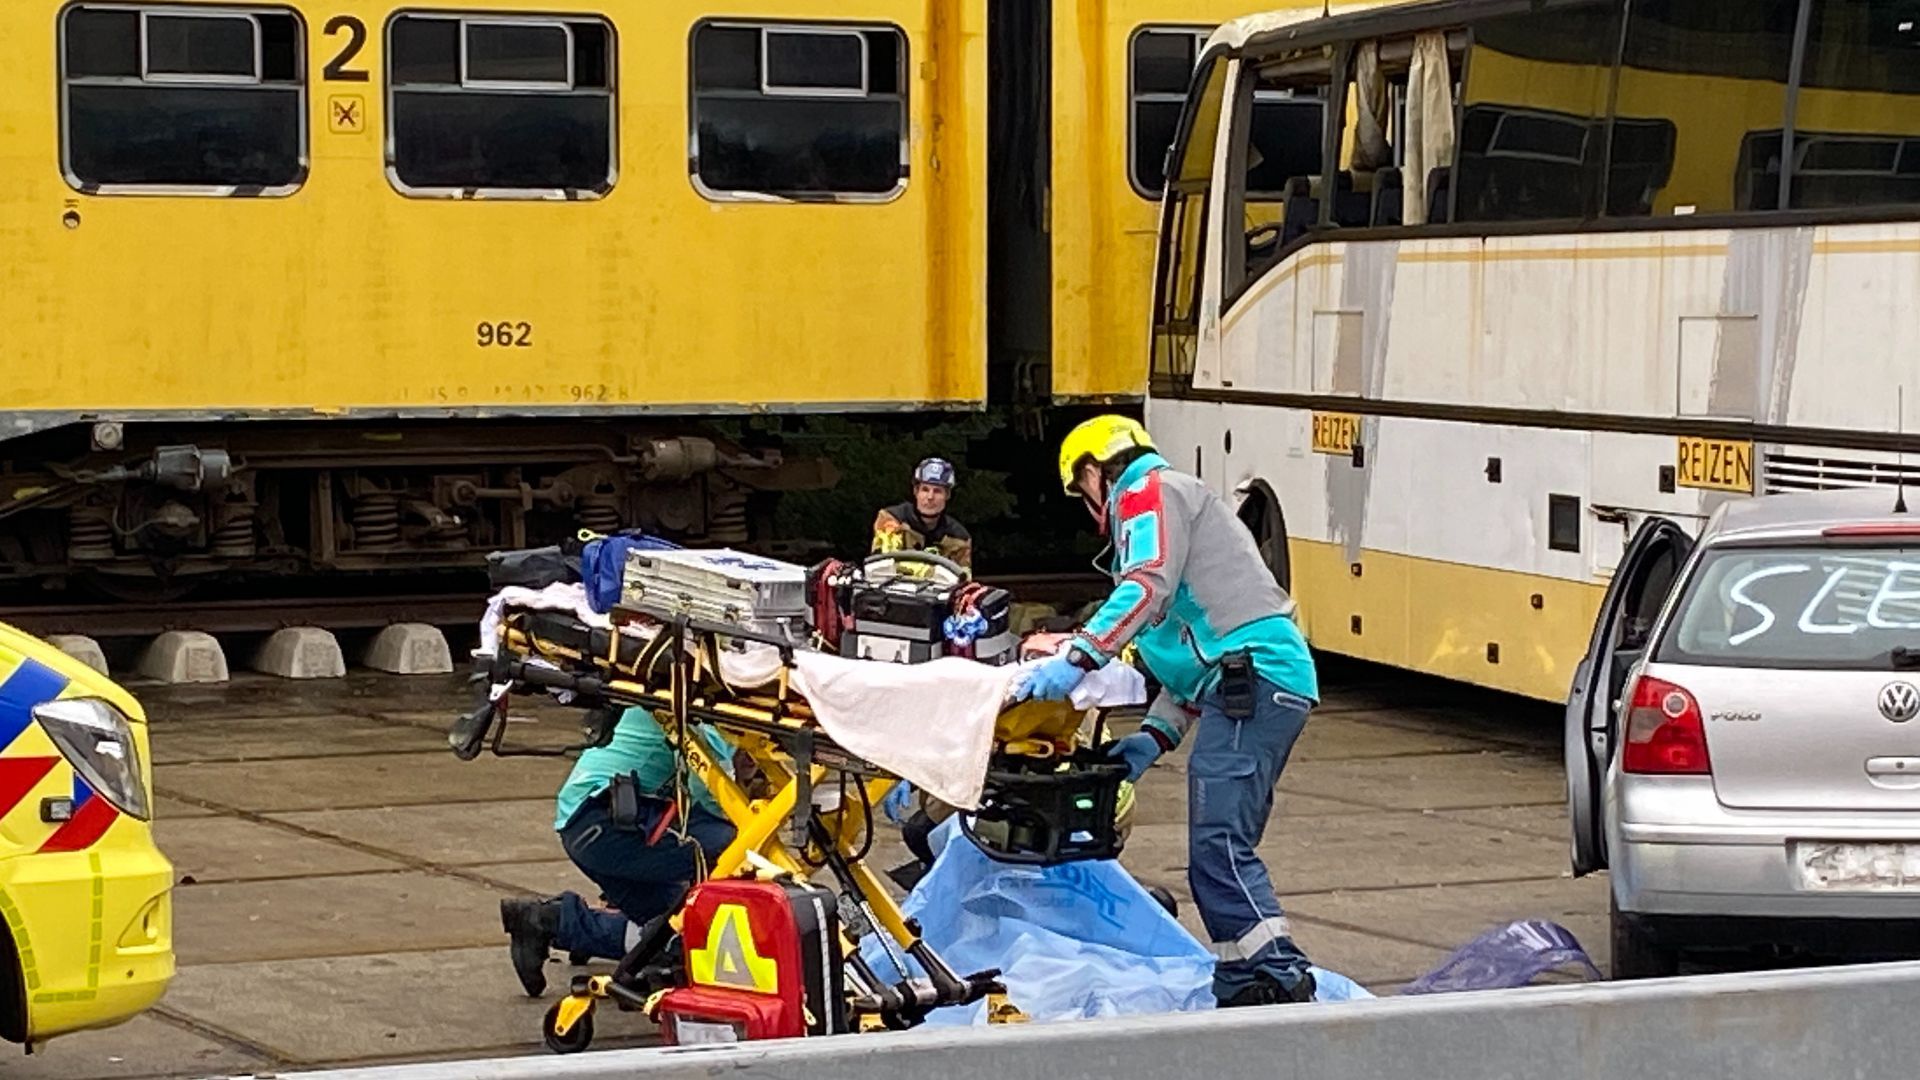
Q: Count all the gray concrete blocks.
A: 4